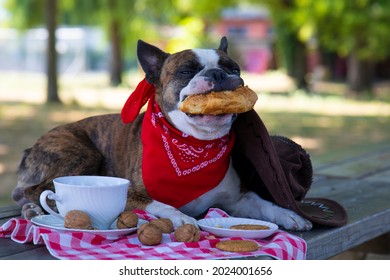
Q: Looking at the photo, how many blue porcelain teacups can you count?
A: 0